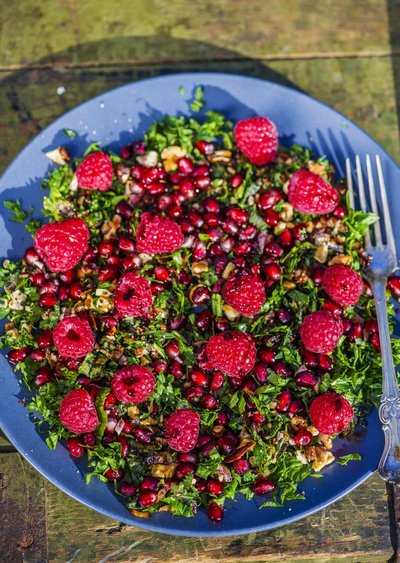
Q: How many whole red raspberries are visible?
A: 15